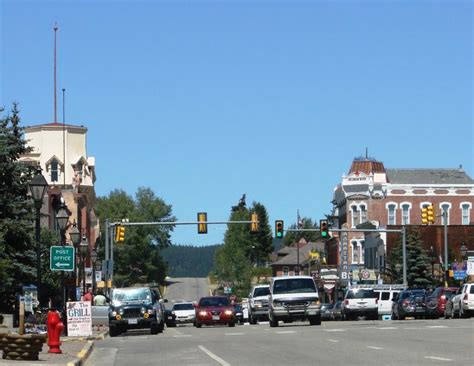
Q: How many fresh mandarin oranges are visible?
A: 0